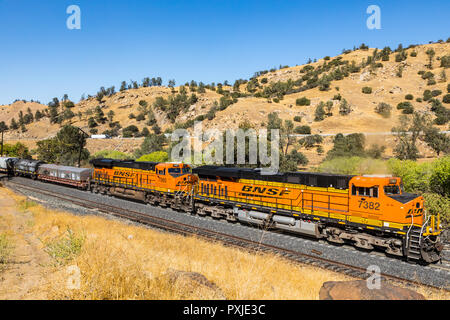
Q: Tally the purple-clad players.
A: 0